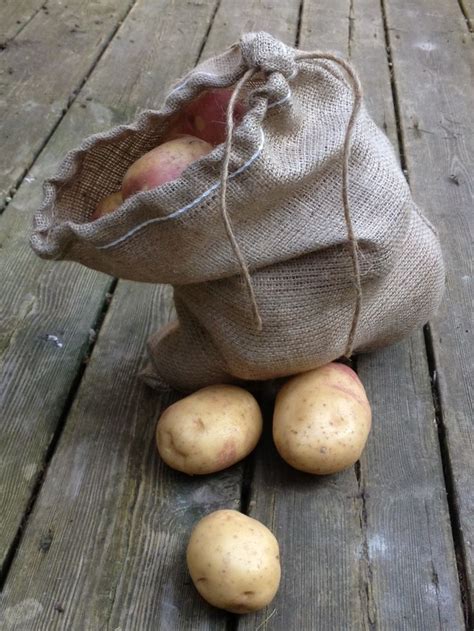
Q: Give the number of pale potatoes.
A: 3